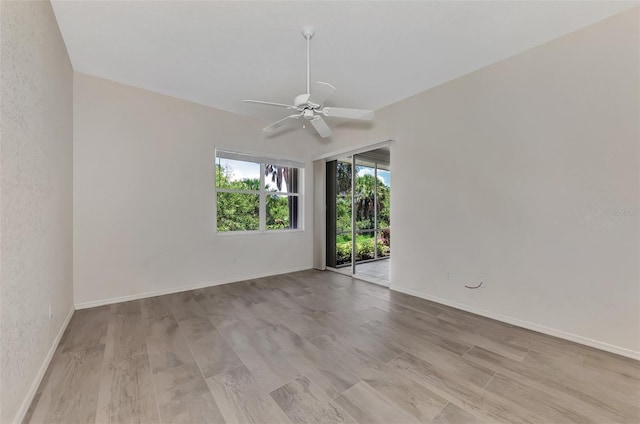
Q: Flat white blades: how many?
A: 5